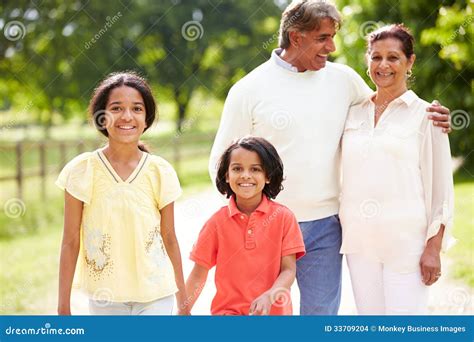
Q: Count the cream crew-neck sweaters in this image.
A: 1